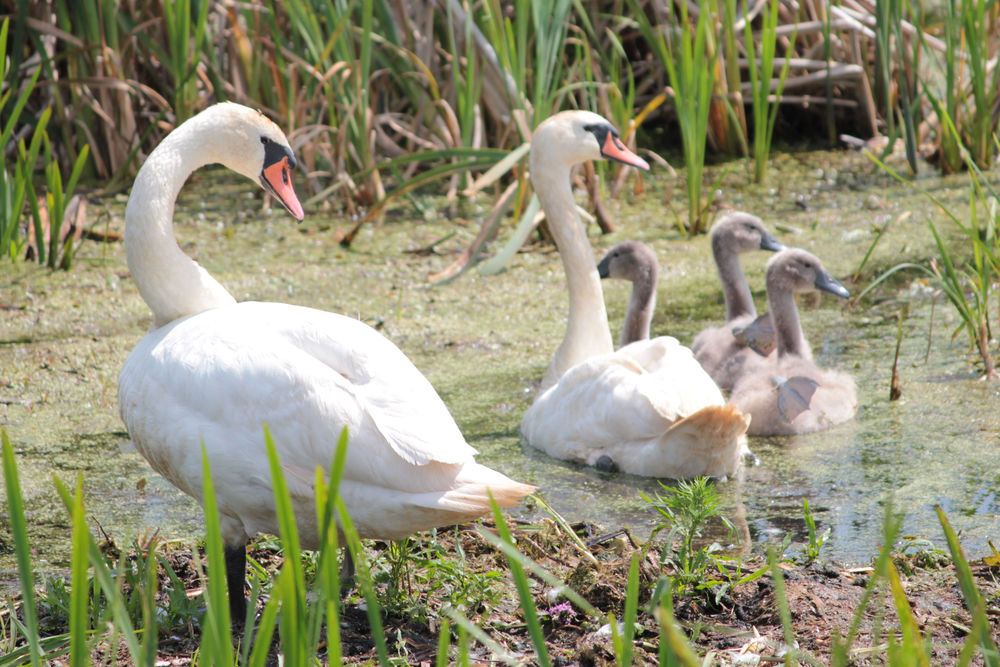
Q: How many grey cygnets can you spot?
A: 3